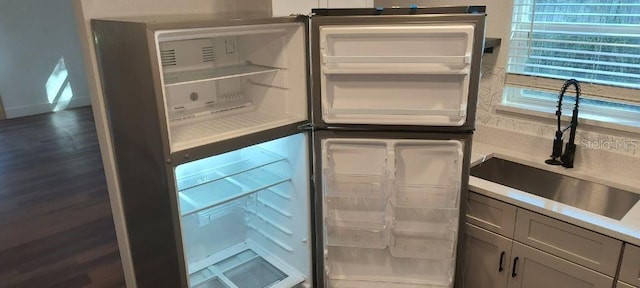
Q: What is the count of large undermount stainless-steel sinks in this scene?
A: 1